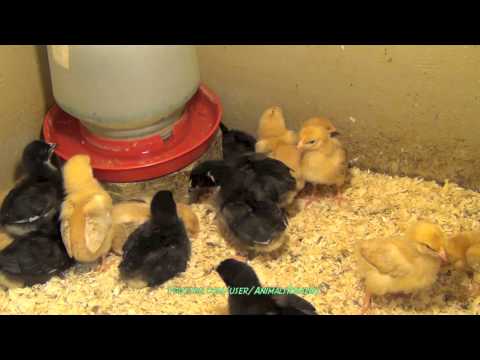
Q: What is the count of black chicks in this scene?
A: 7